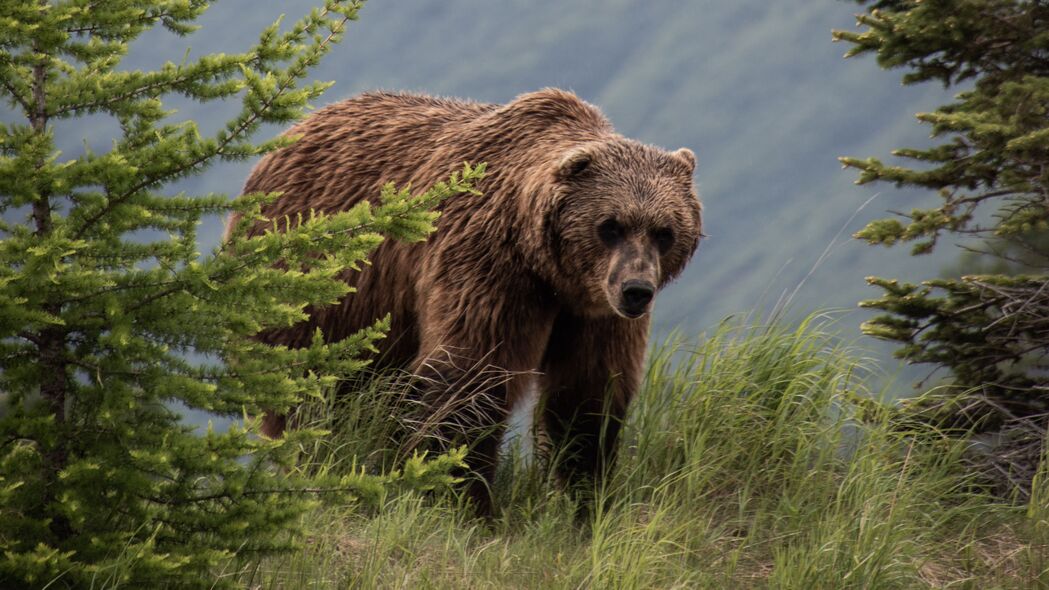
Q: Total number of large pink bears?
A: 0